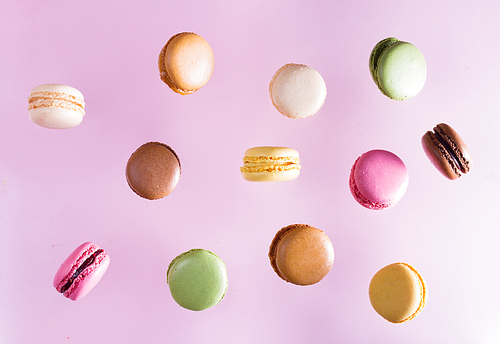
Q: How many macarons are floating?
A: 12